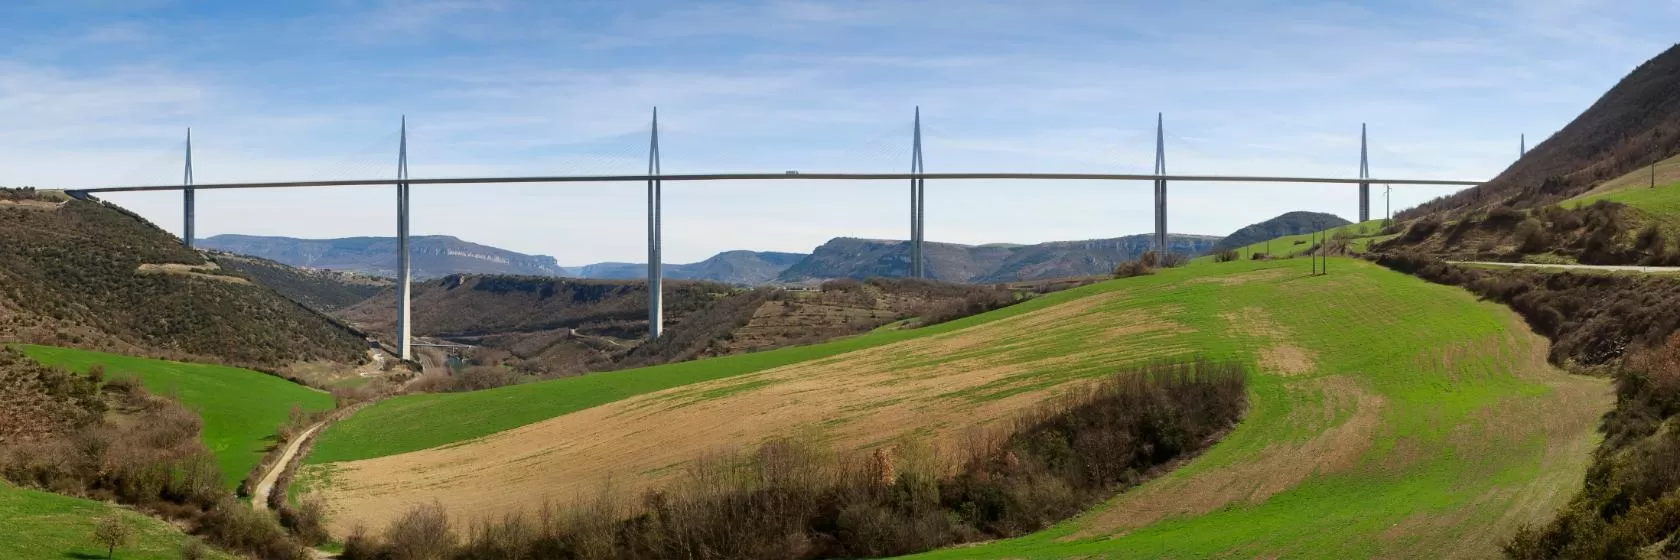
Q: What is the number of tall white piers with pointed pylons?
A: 7